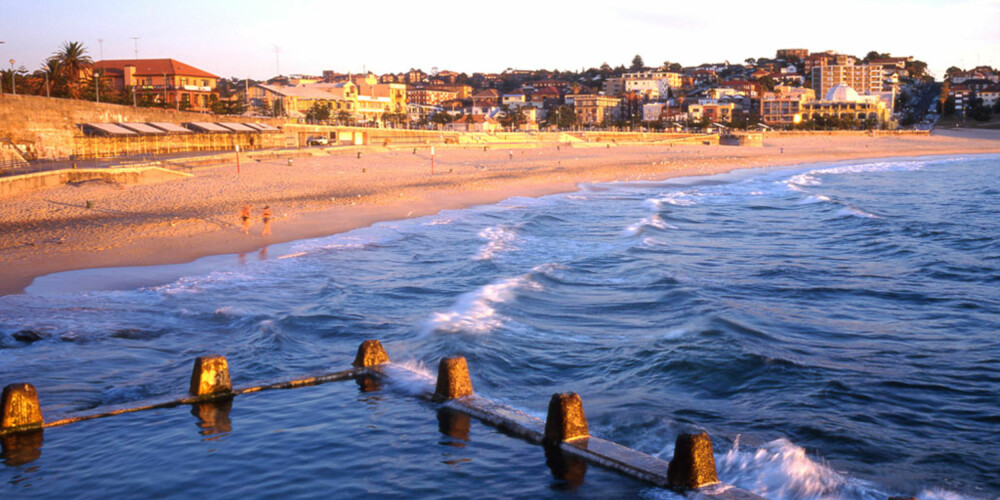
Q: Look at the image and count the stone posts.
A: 6